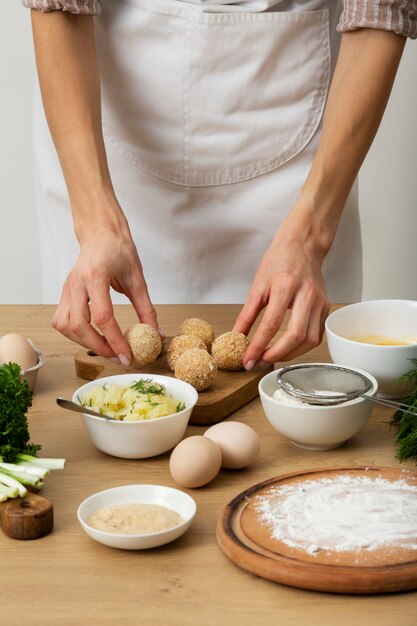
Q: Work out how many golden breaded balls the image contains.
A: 5